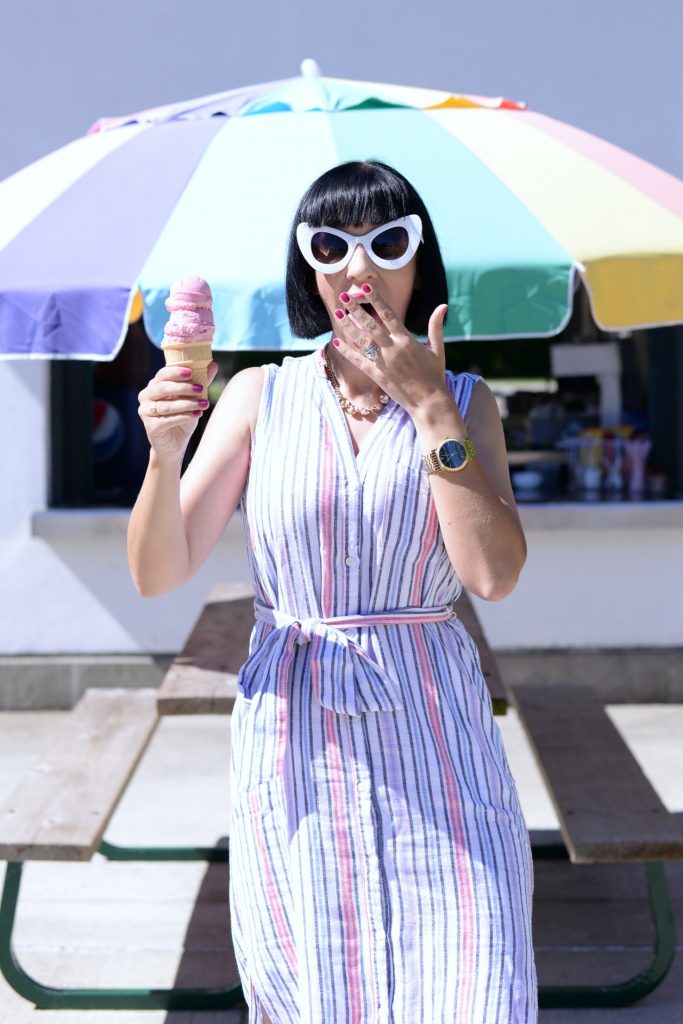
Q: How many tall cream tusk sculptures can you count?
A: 0